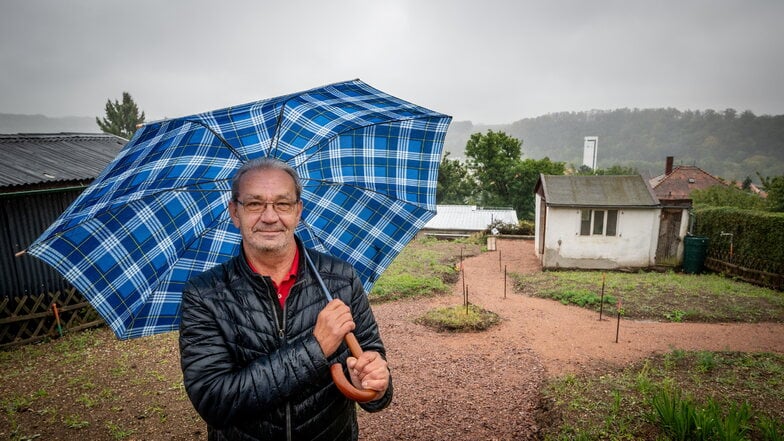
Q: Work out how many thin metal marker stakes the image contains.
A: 7